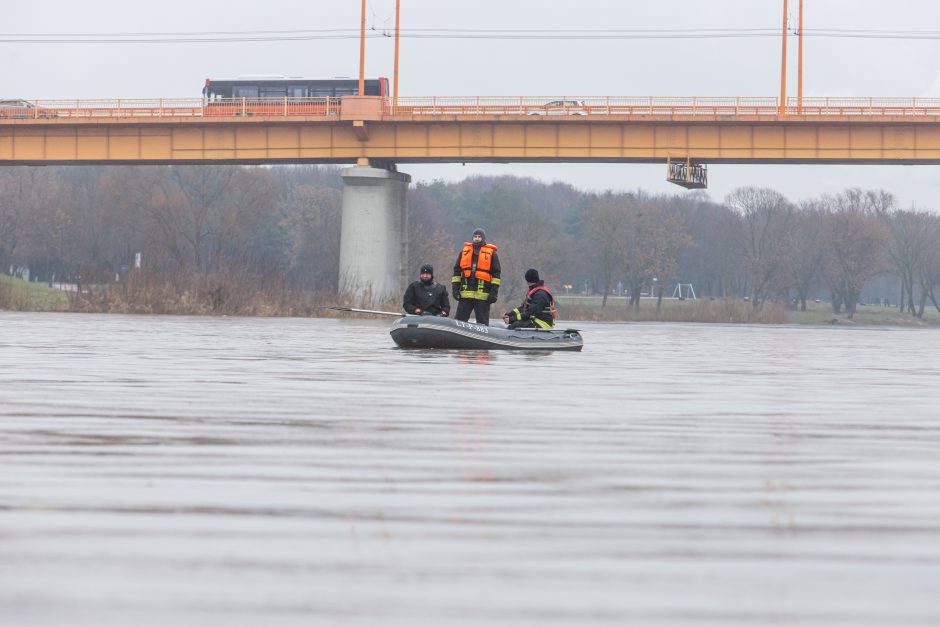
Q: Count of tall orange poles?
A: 4